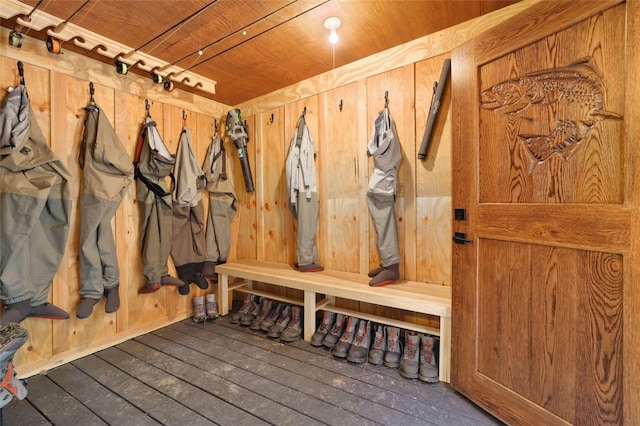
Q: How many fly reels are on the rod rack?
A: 5